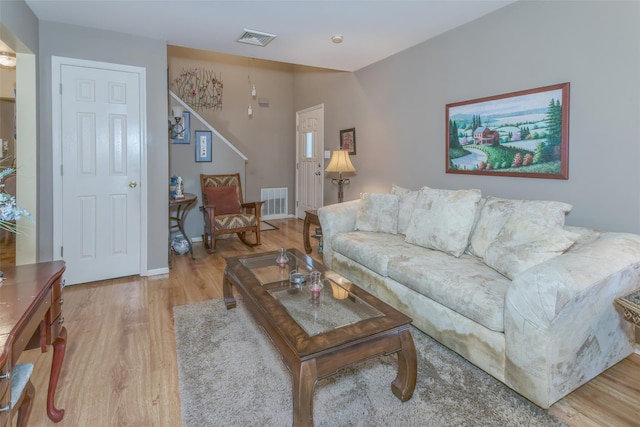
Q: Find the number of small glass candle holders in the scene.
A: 2